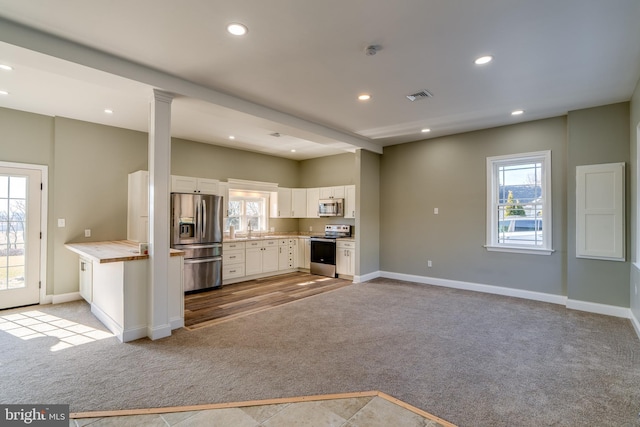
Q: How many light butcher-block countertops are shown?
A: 1